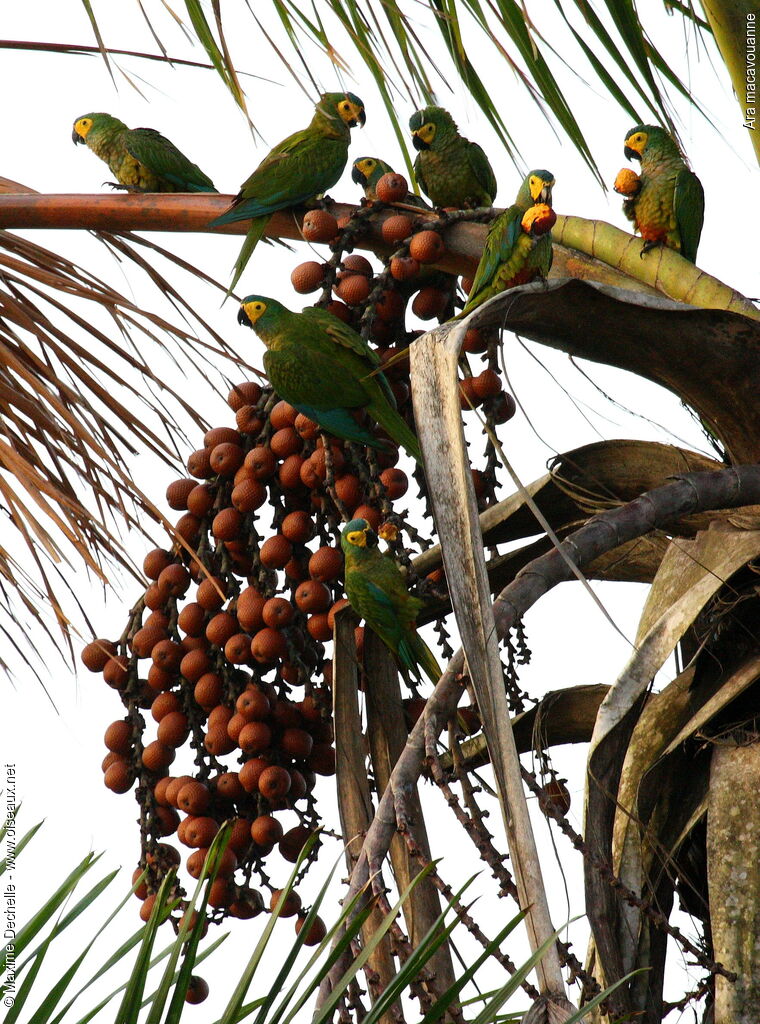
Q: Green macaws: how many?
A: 8